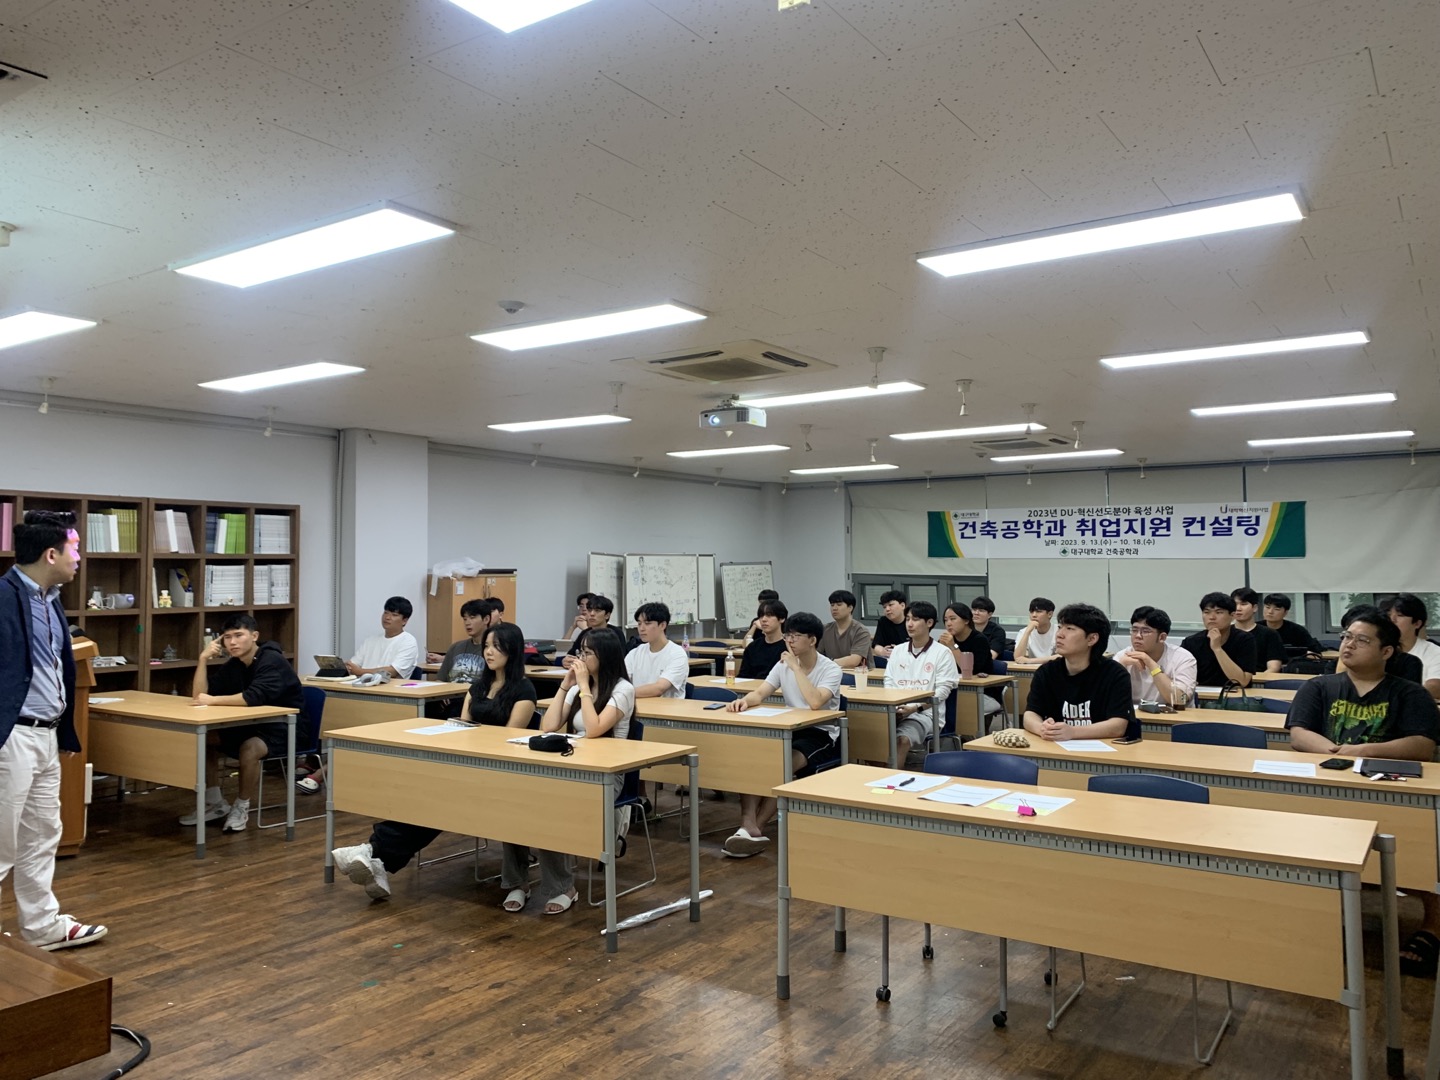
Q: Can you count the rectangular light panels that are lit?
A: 15